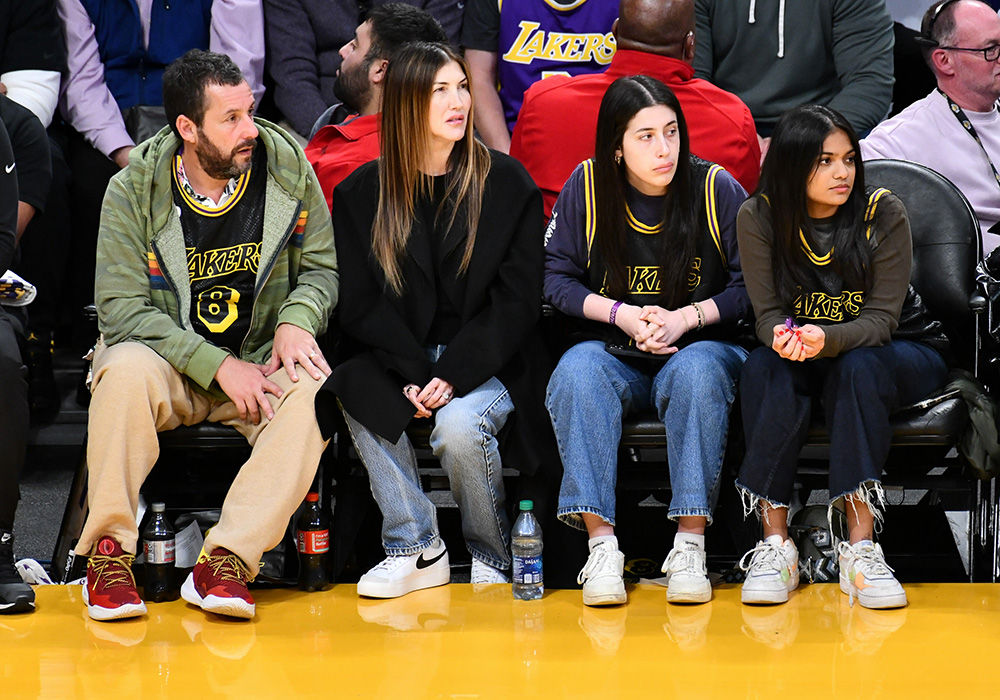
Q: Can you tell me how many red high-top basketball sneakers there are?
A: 2